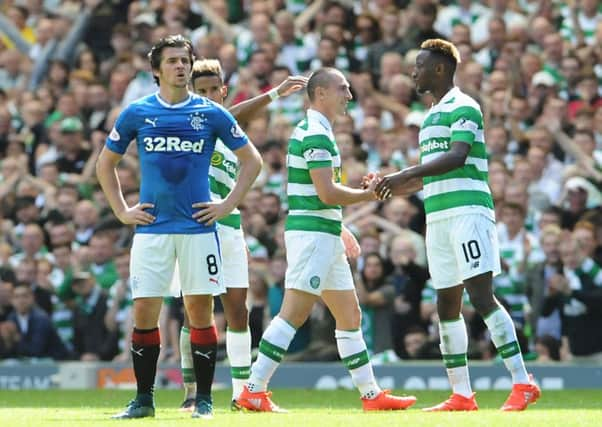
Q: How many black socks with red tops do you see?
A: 2